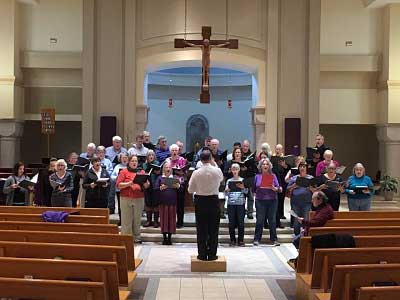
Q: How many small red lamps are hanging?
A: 2